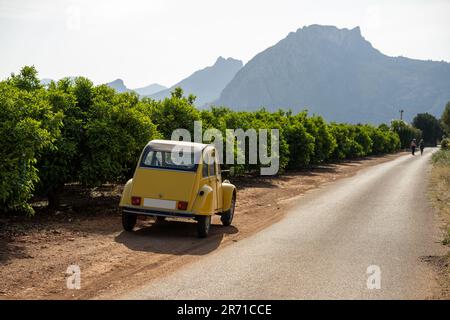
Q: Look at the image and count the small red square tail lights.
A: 2